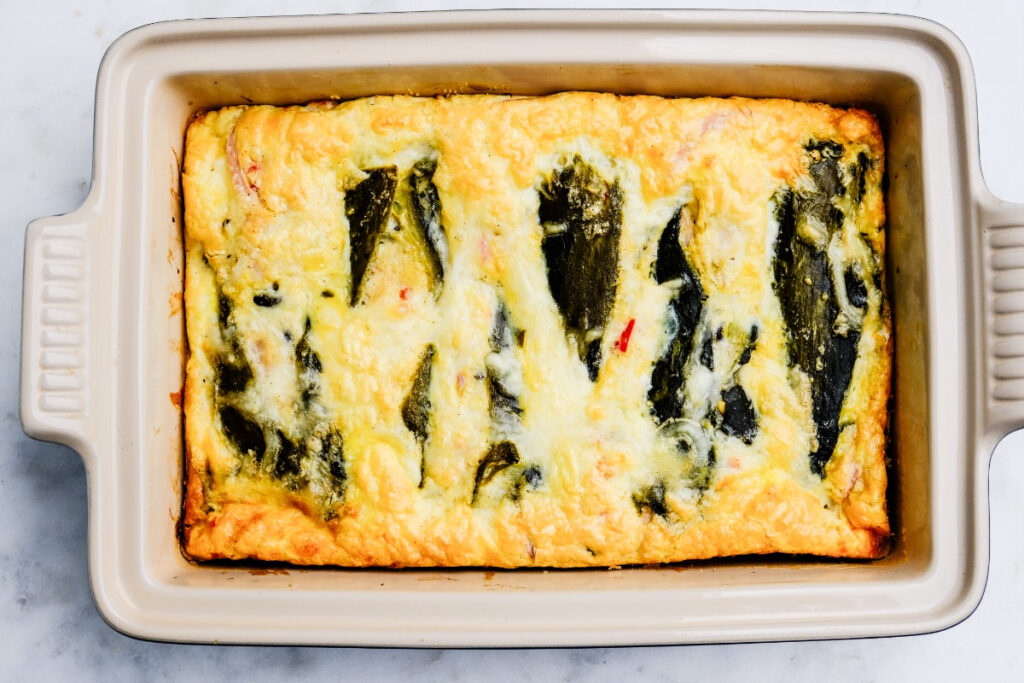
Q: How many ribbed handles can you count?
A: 2